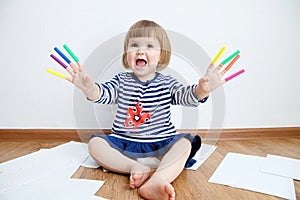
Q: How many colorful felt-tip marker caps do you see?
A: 8